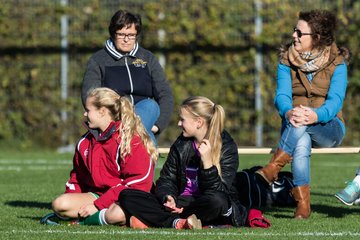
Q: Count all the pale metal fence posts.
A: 3